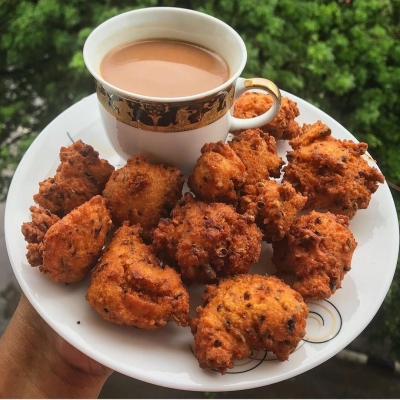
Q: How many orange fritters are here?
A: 12